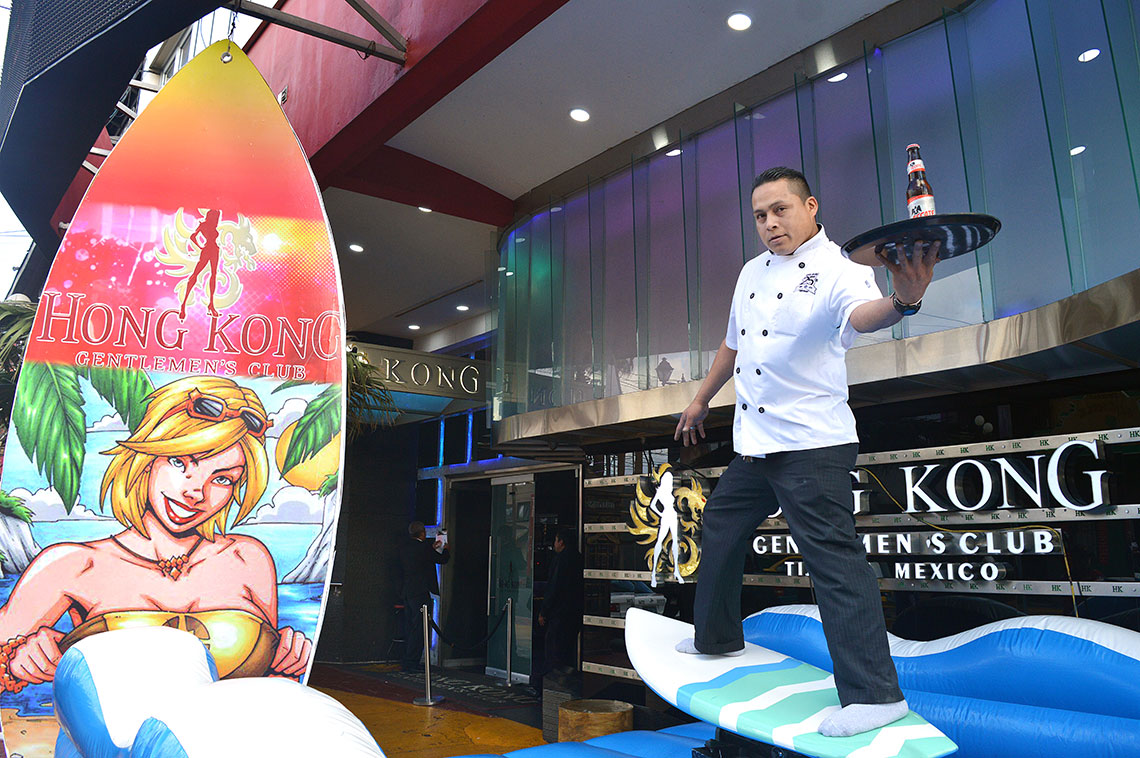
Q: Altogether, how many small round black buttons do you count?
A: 10